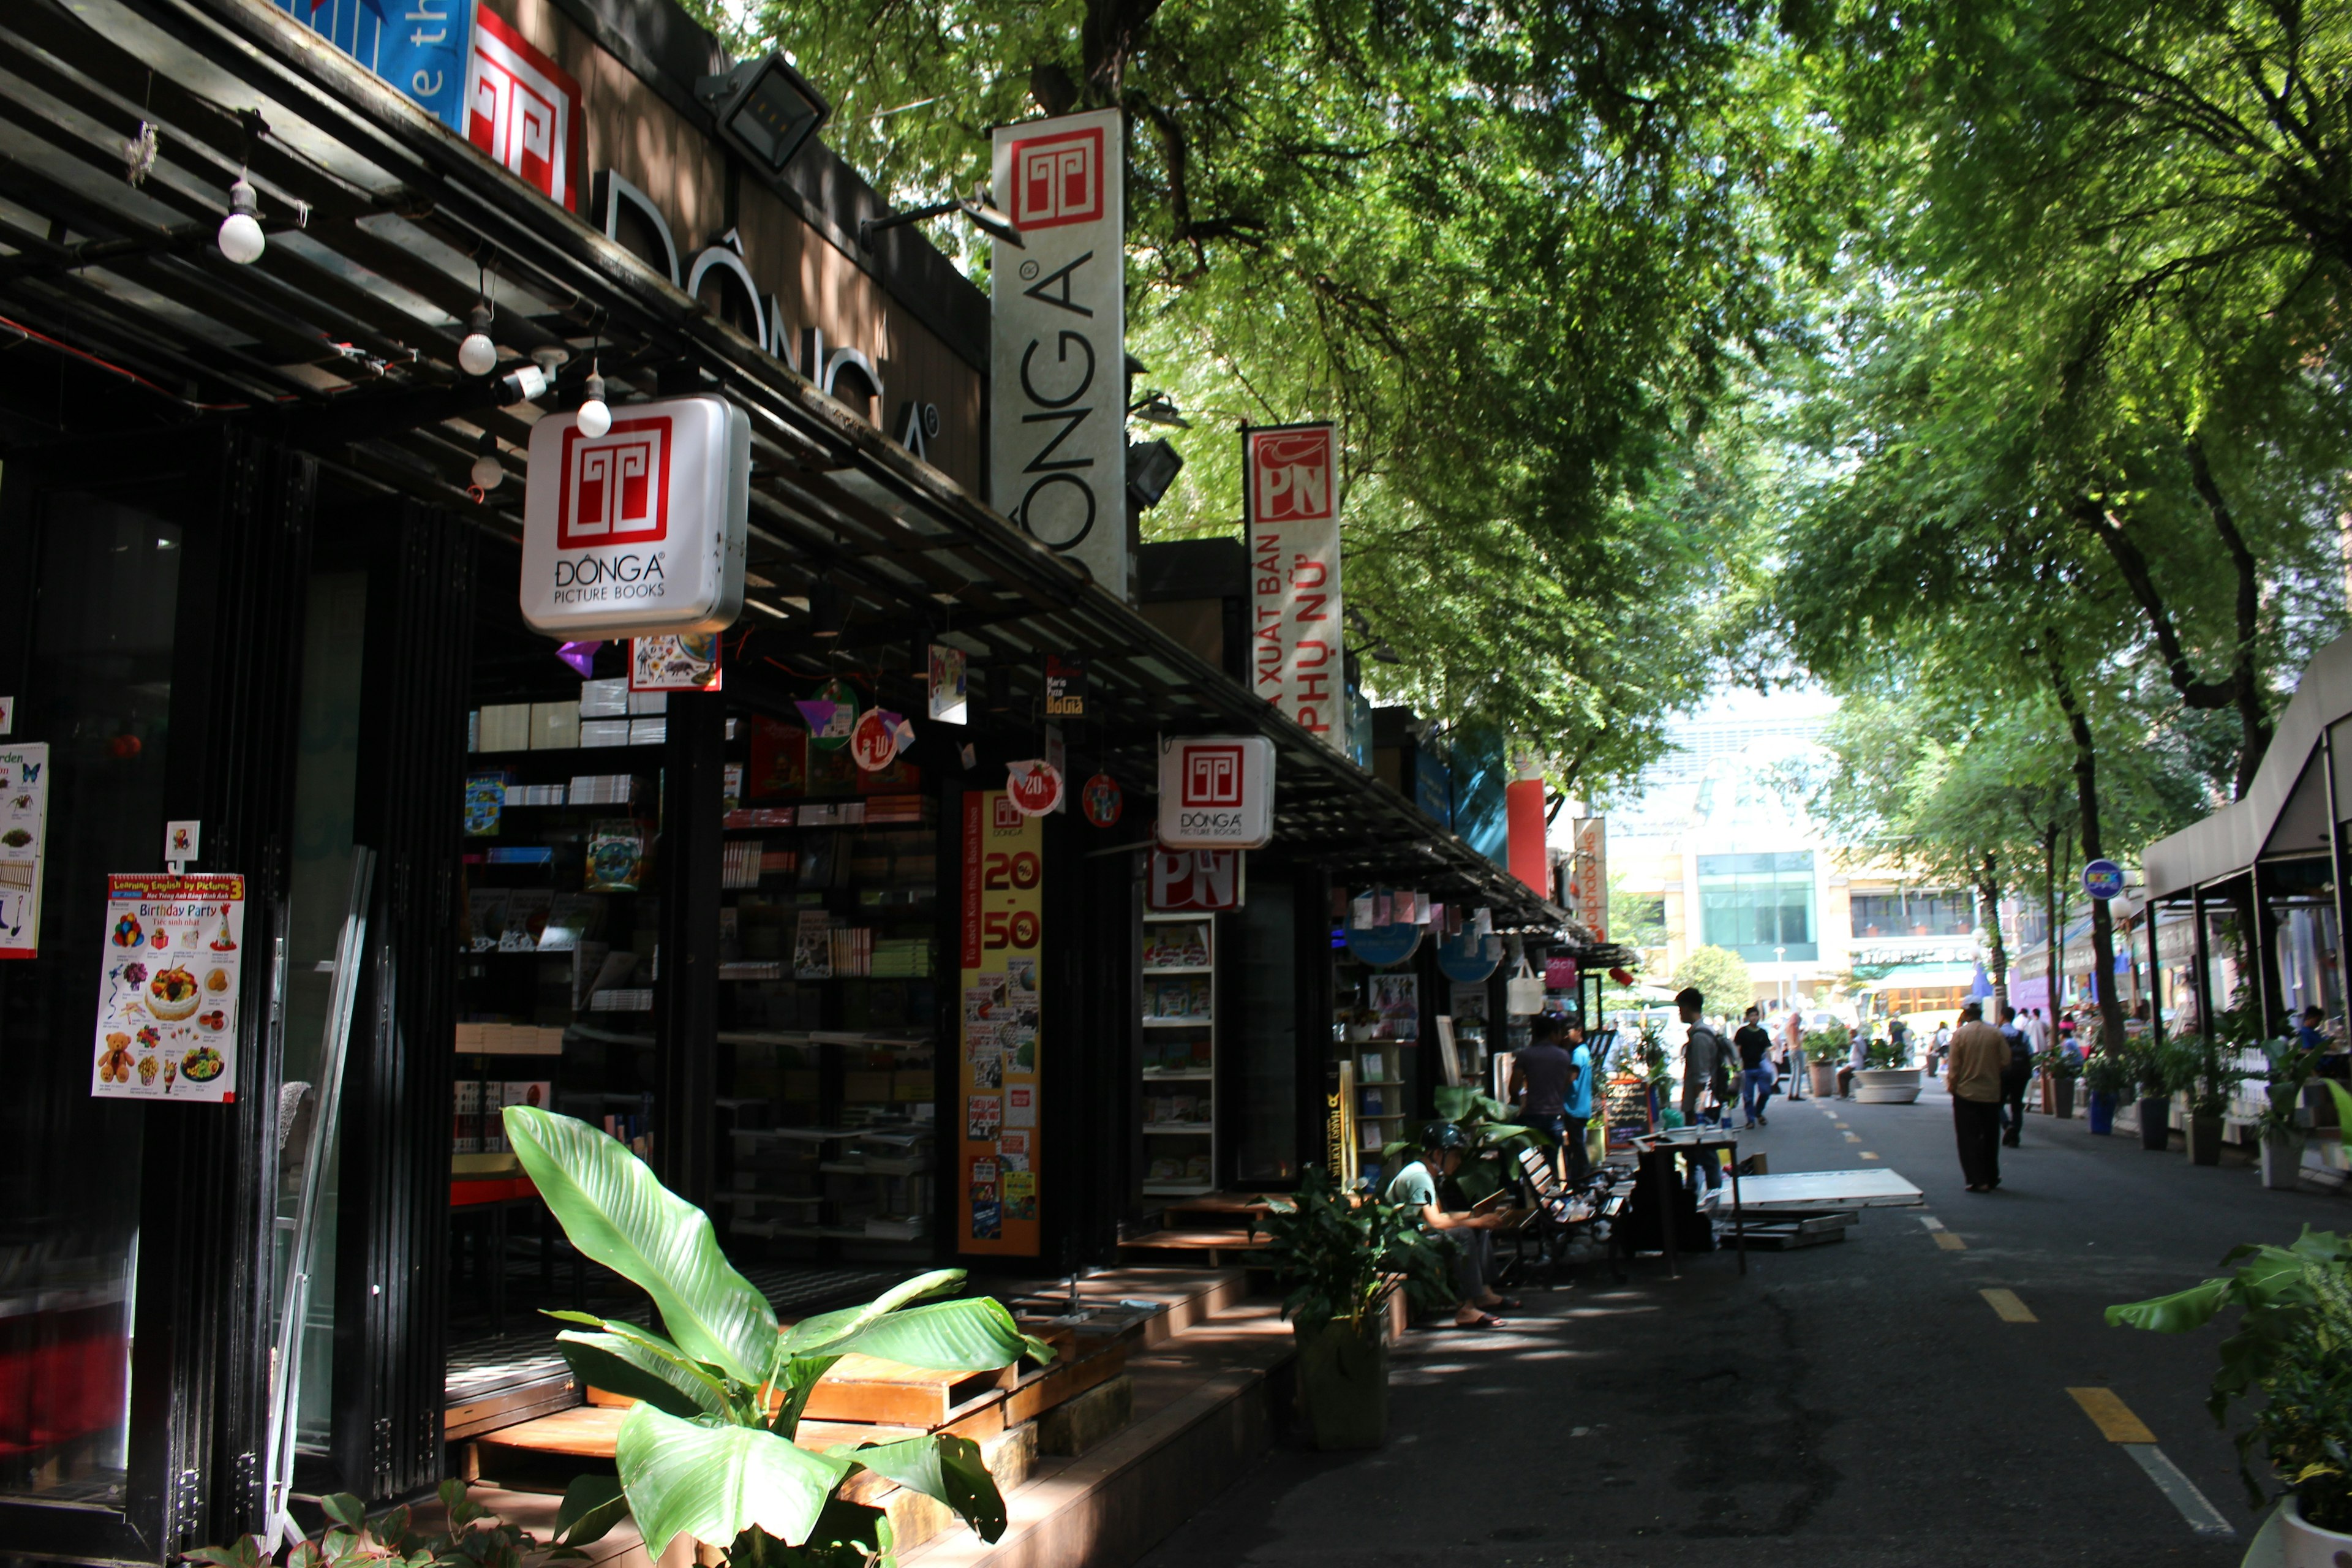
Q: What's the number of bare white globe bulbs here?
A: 4